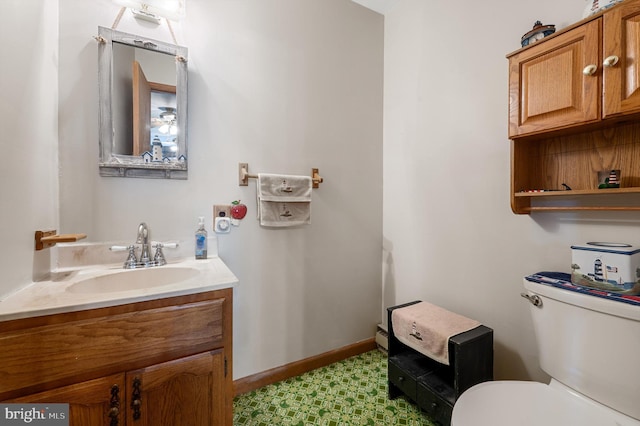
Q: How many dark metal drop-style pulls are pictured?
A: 2